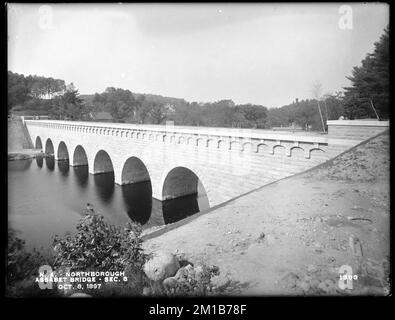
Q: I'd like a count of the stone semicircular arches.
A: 7